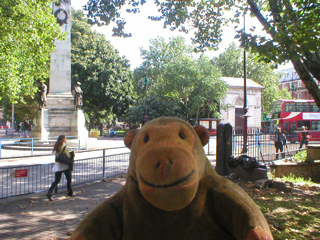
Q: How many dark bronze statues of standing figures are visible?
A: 2